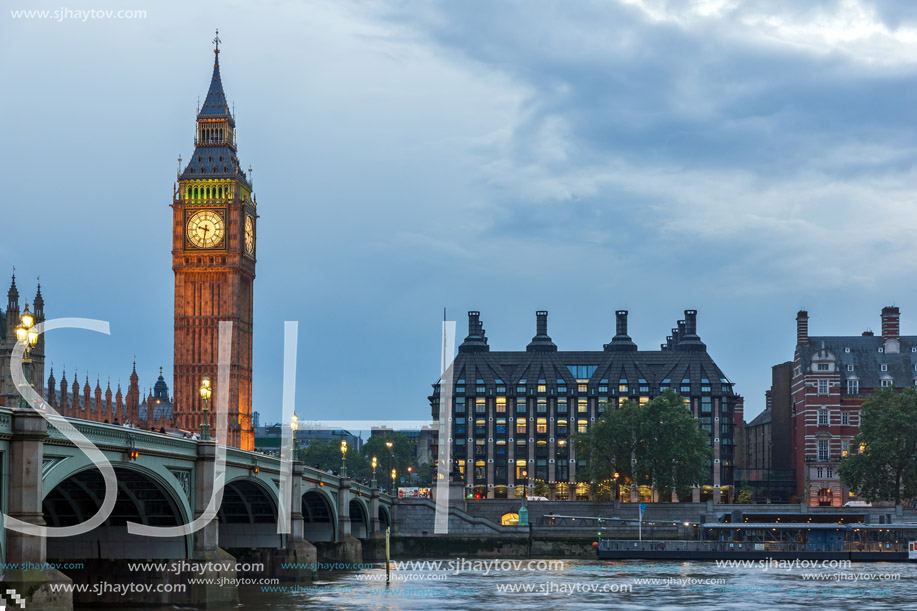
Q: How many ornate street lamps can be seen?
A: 6